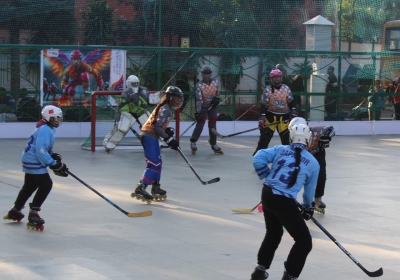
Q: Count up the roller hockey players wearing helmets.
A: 7